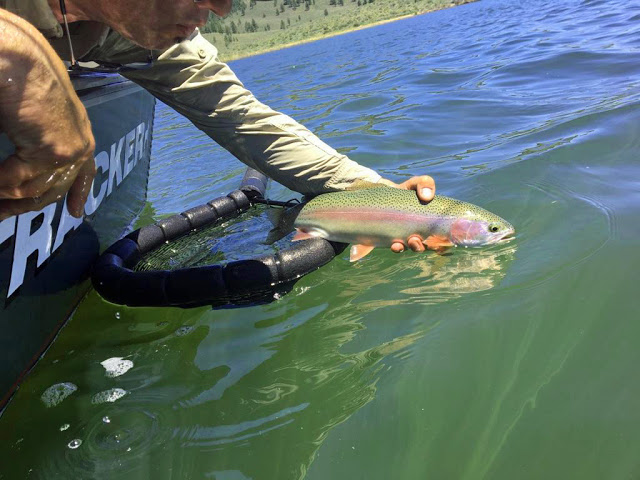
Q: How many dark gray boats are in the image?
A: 1